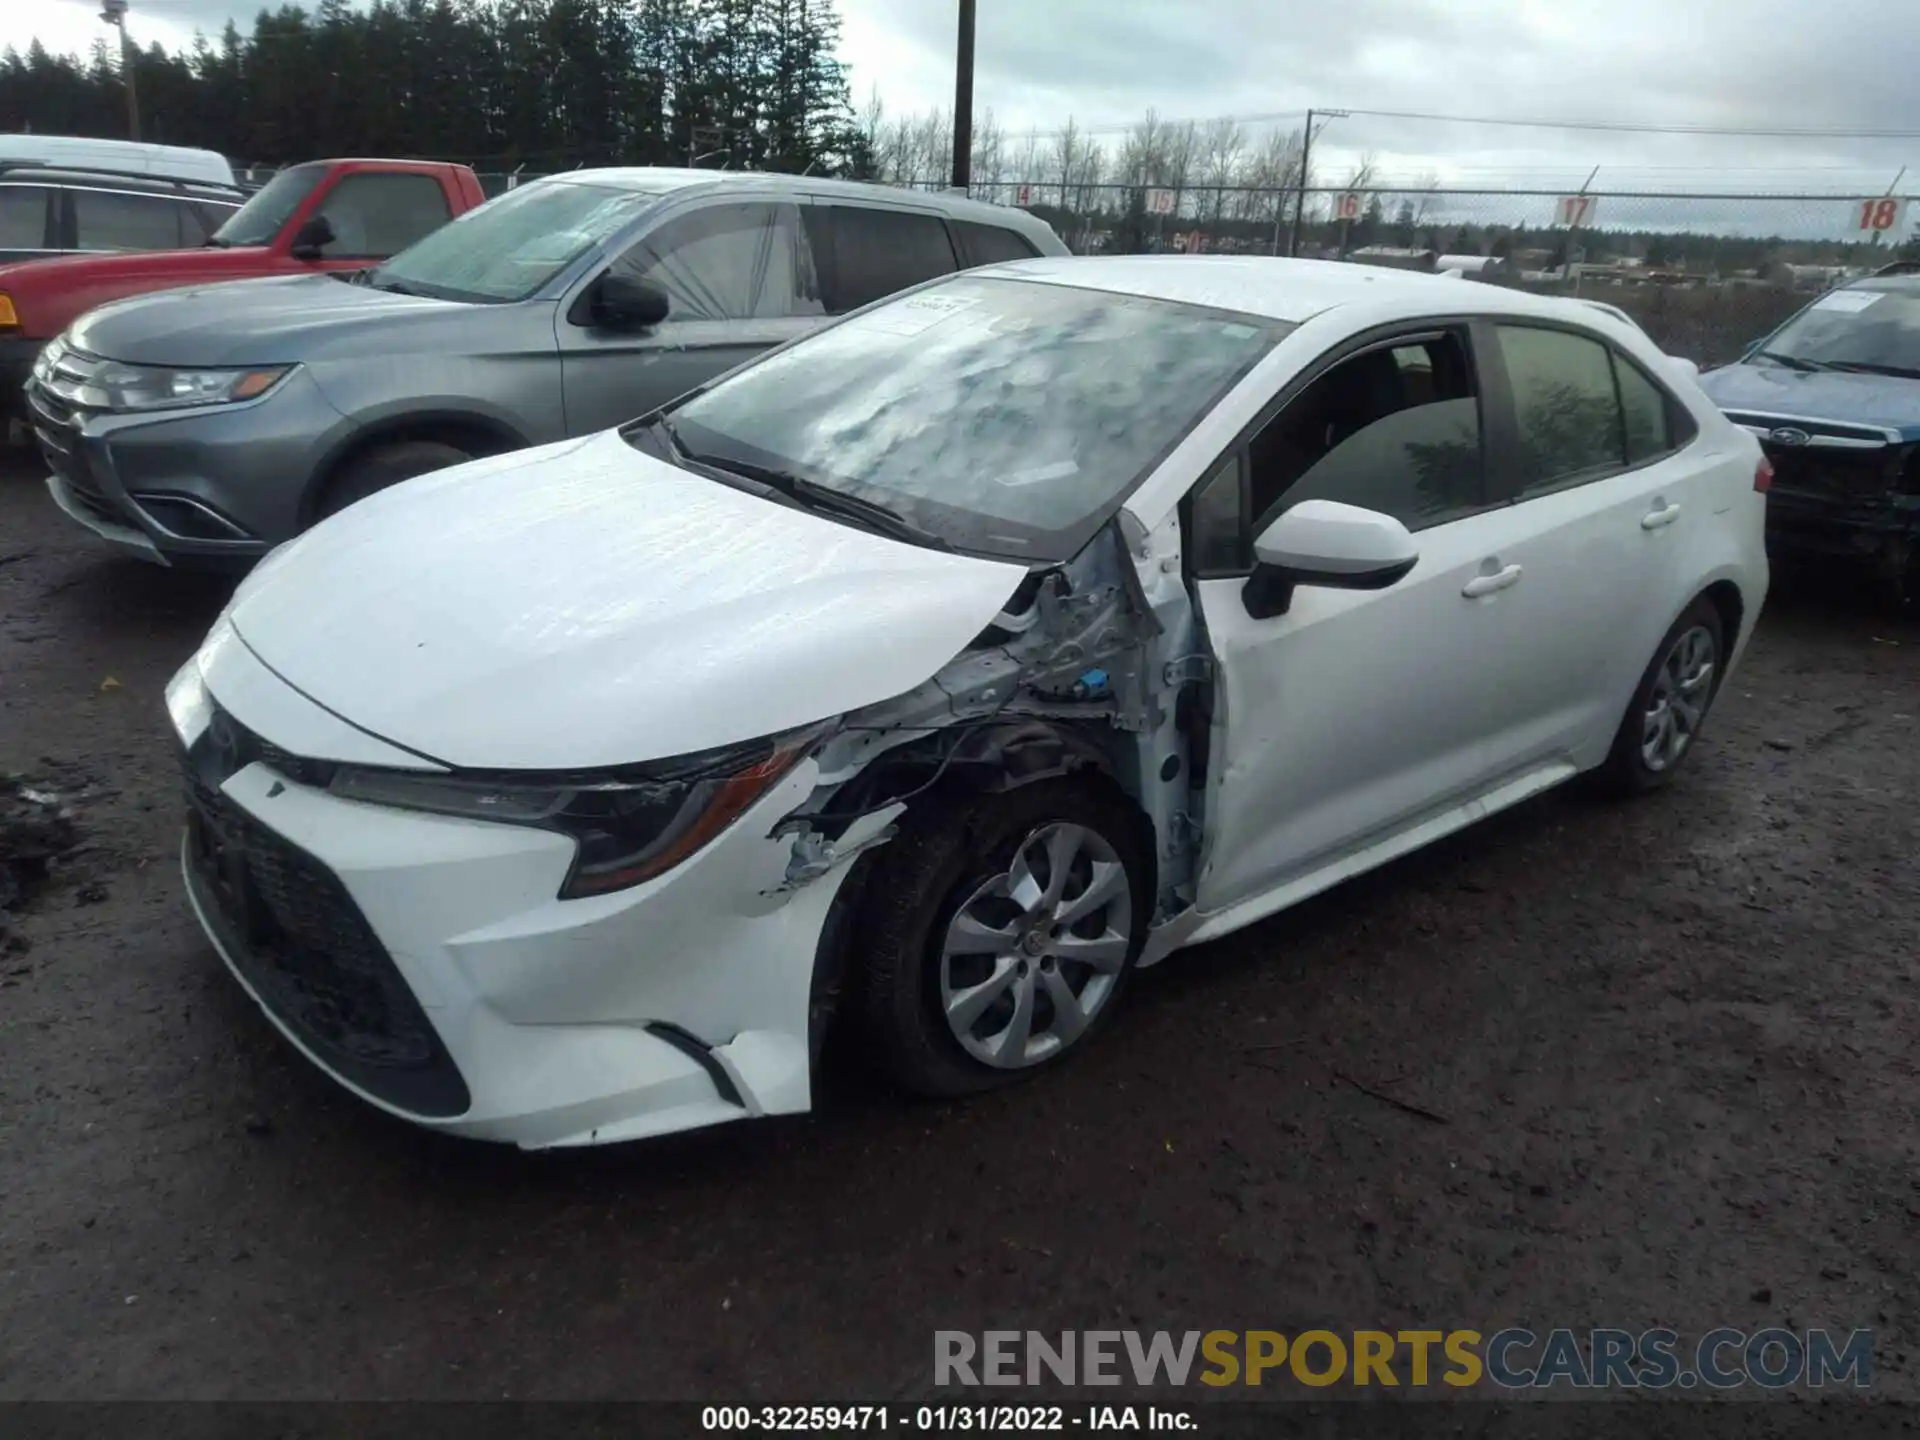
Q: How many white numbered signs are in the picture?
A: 5